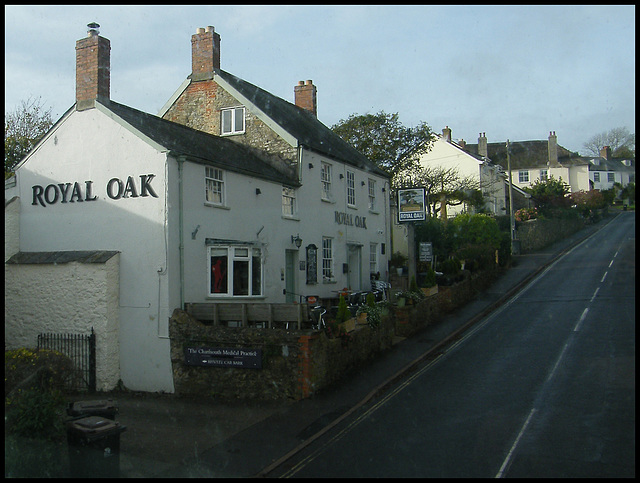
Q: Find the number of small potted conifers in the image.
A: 4